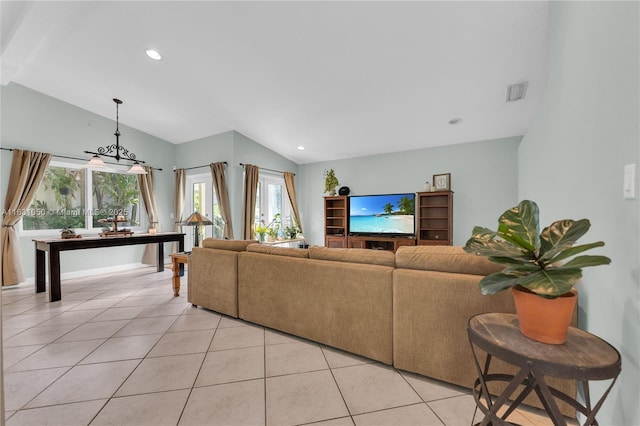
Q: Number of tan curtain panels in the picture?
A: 6